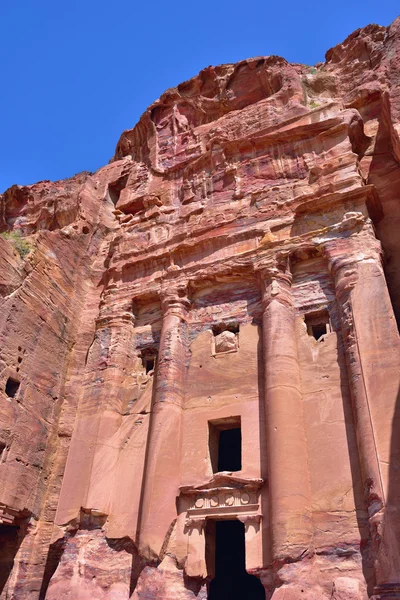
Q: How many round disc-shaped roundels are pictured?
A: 4